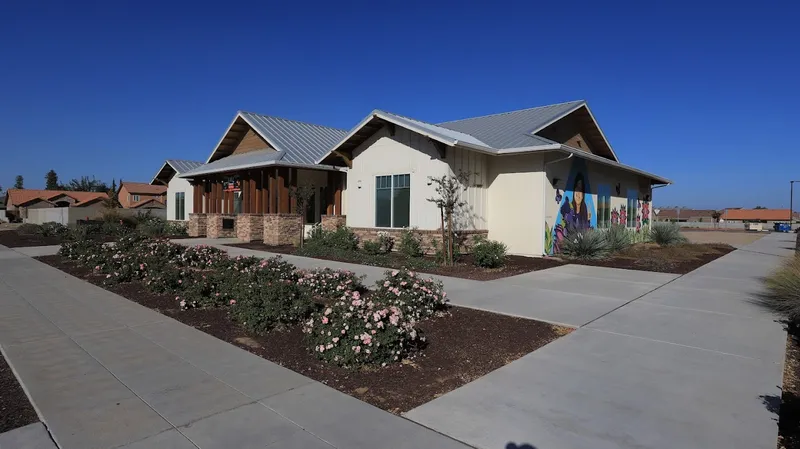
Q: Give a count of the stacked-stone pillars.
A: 5